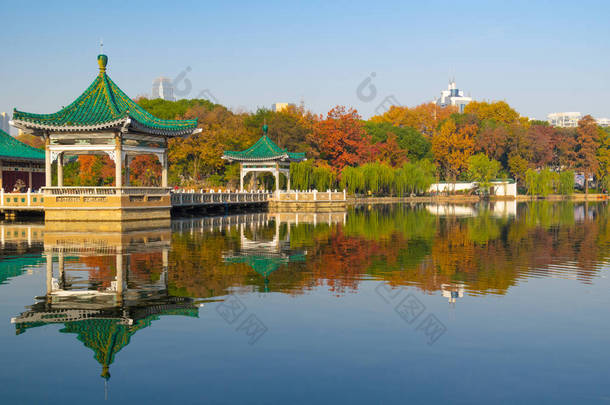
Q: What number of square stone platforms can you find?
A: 2